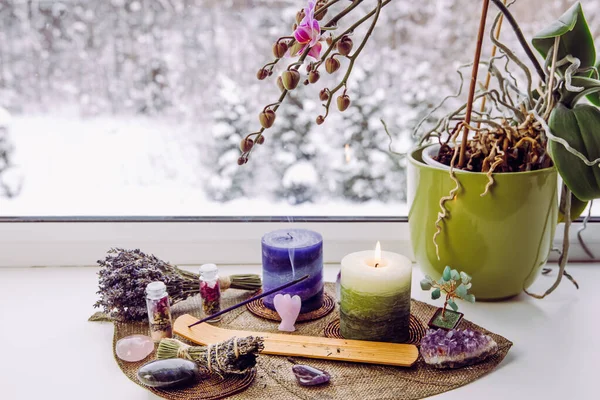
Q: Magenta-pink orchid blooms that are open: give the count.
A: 1